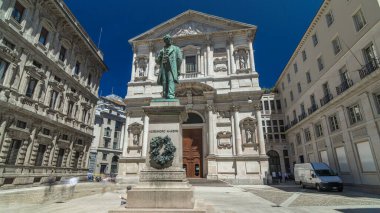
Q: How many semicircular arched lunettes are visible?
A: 1